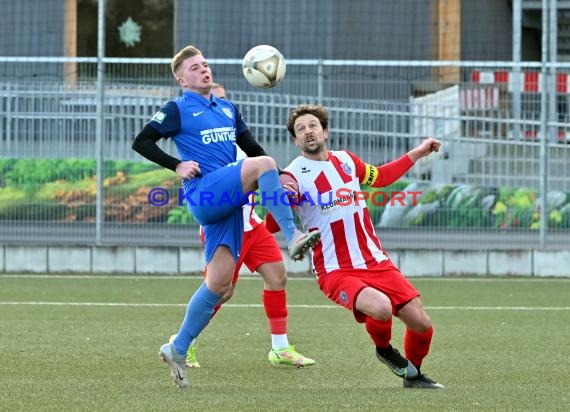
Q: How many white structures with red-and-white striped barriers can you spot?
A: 1